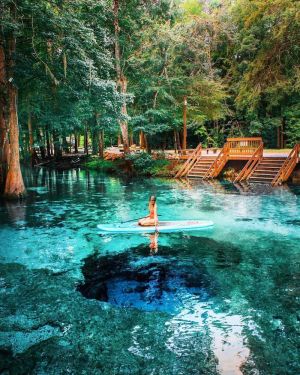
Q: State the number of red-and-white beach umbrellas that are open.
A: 0